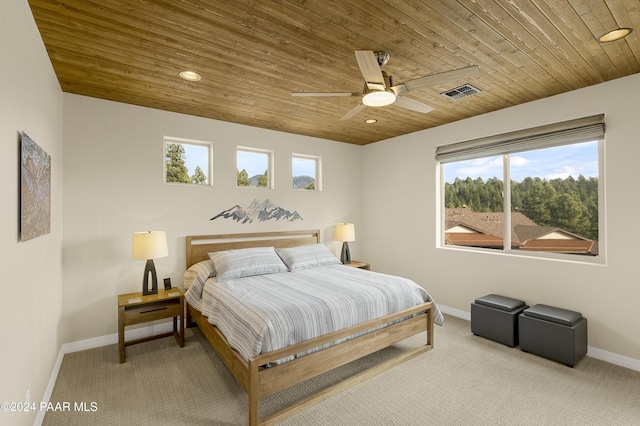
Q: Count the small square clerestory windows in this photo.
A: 3